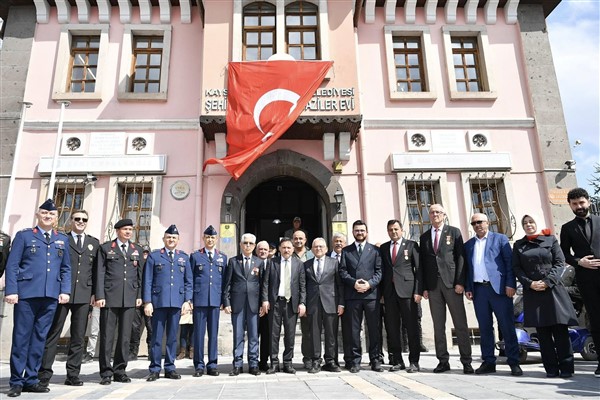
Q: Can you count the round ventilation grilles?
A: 4